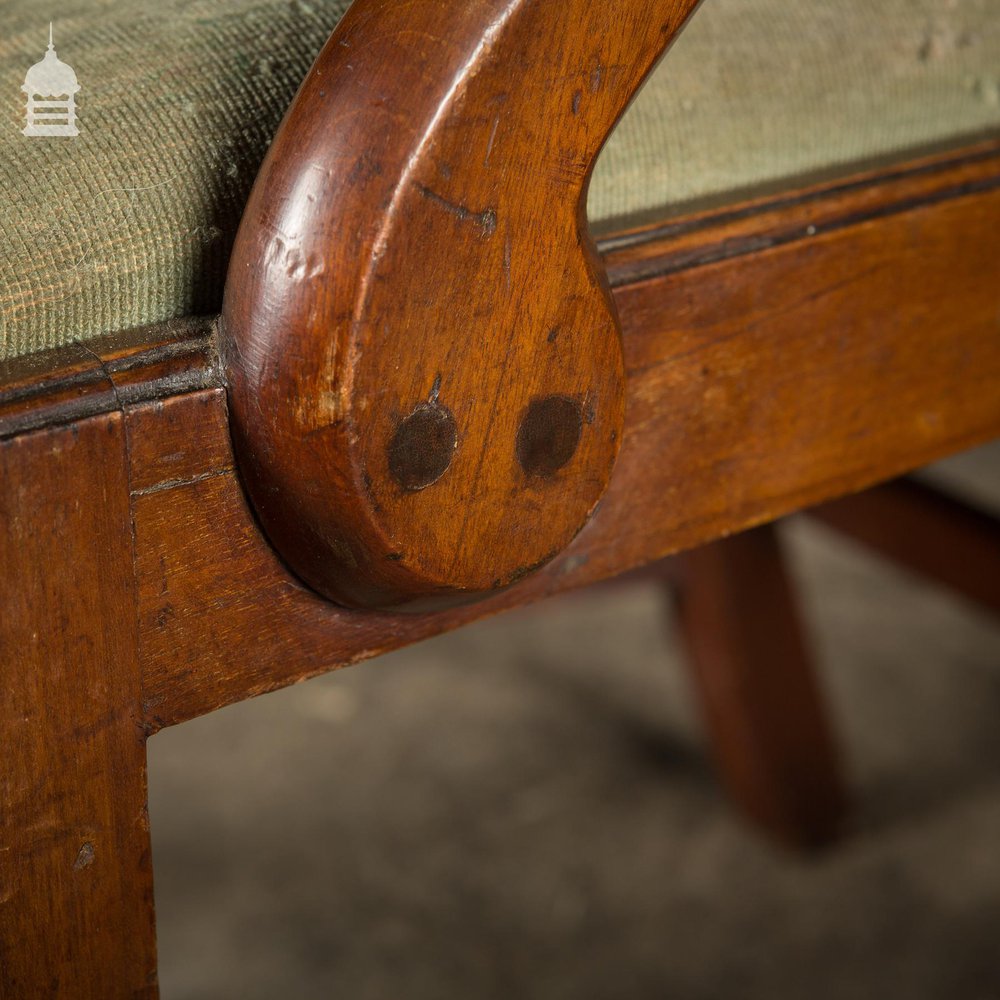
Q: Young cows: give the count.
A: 0